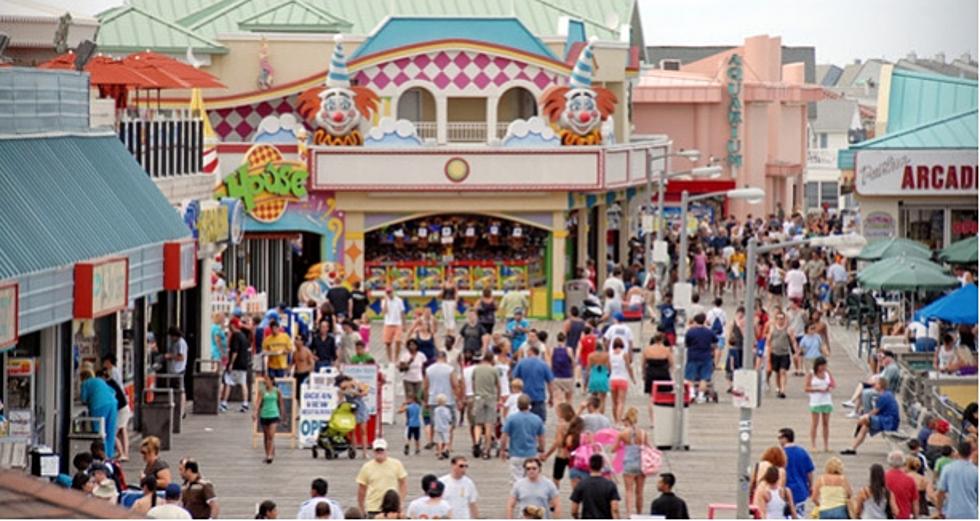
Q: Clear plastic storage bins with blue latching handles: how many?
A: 0